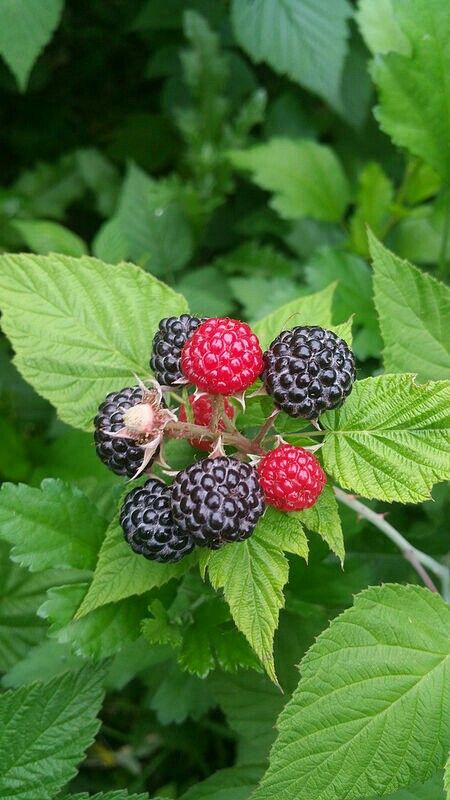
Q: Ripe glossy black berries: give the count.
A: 5